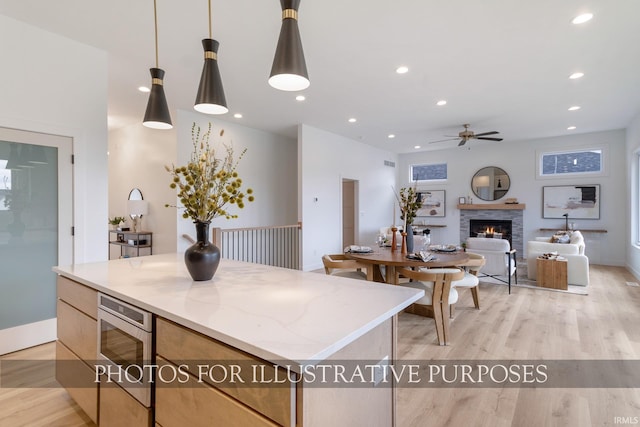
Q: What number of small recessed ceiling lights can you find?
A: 12